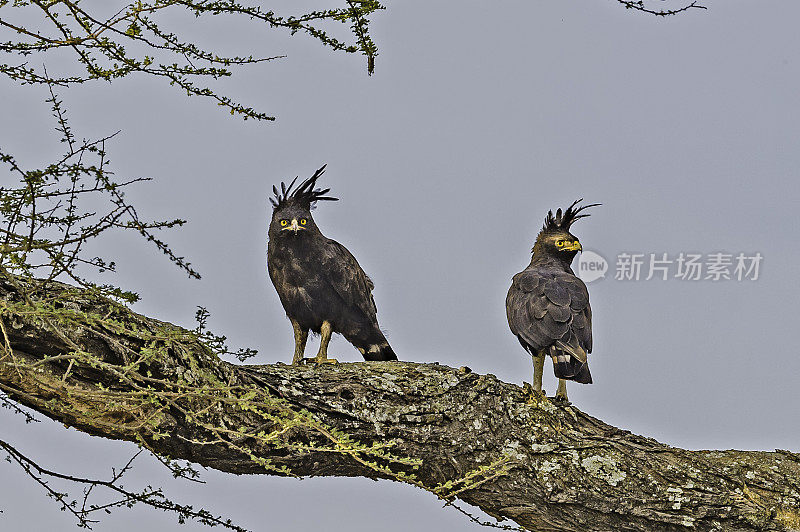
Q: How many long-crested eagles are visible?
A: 2